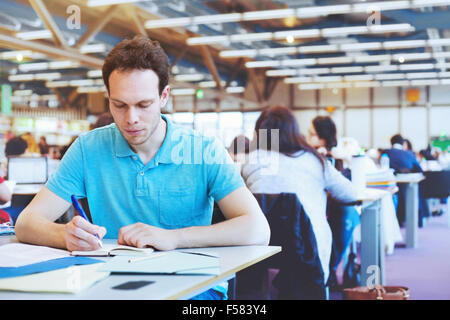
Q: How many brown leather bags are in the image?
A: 1